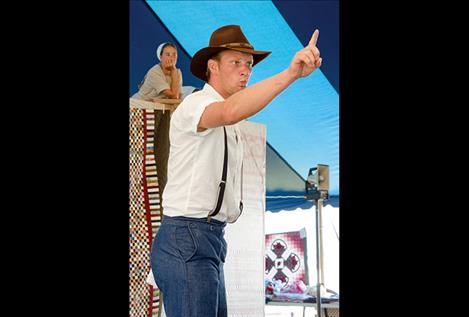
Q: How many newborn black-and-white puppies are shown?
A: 0